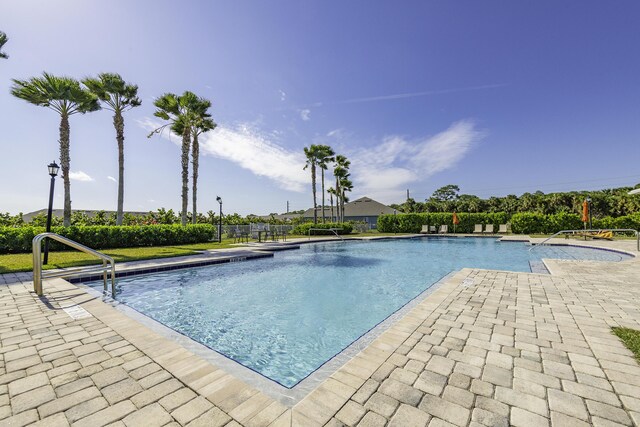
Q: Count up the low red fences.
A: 0